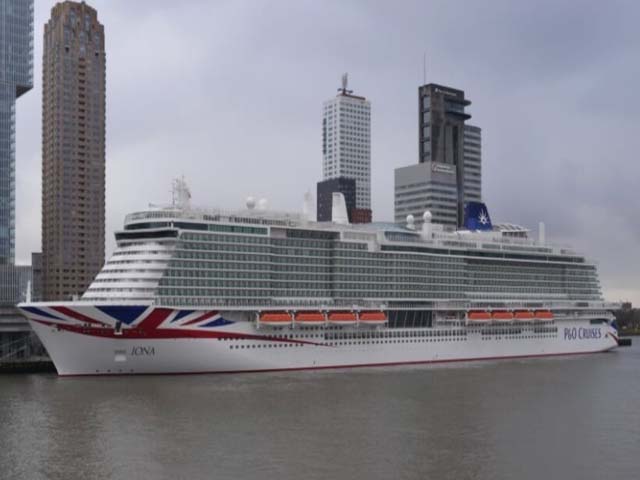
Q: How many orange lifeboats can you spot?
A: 8